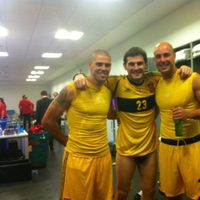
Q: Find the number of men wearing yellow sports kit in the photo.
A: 3